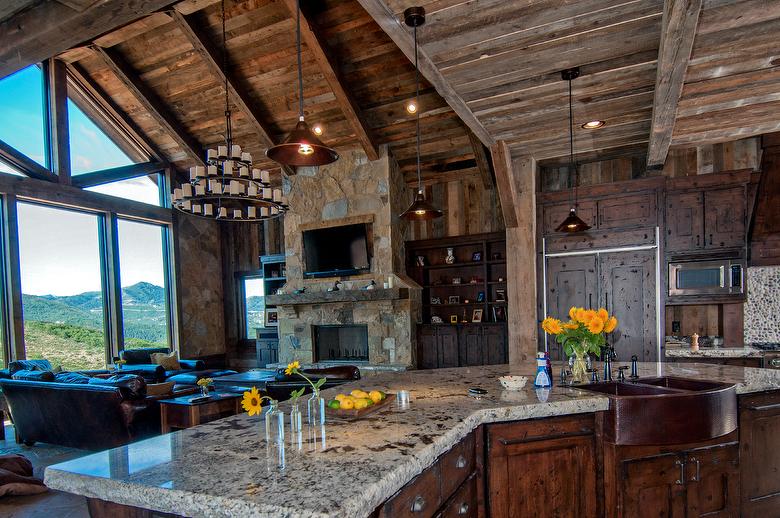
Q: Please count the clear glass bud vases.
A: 3